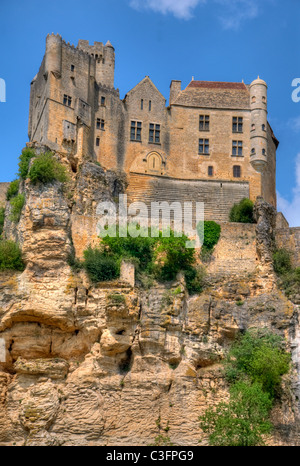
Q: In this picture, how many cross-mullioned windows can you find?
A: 8